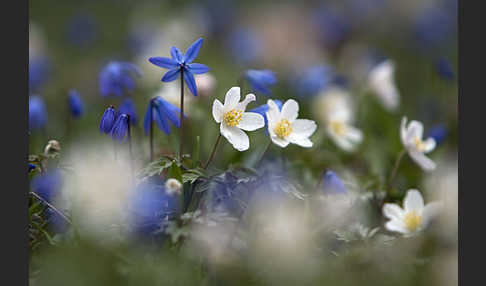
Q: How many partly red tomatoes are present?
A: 0